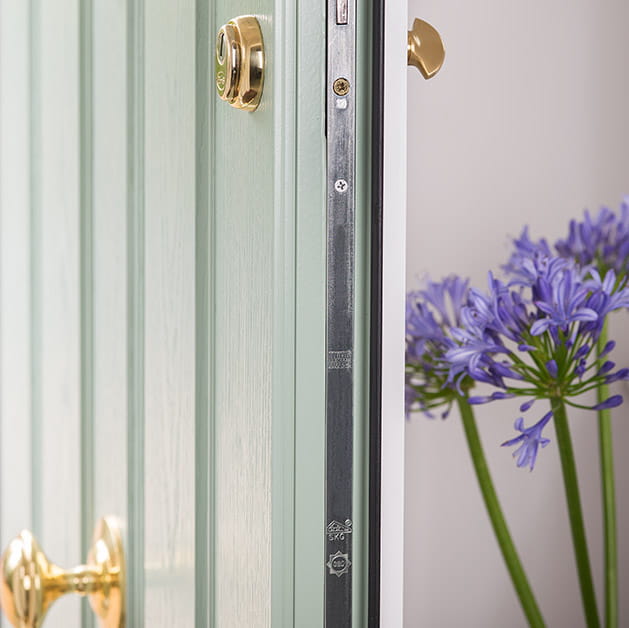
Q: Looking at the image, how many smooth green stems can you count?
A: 3